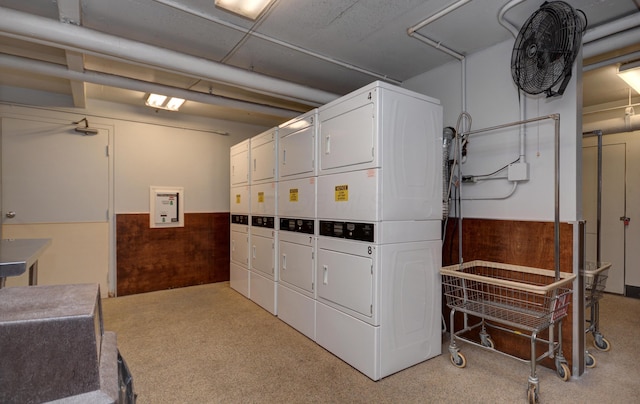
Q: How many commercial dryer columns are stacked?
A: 4